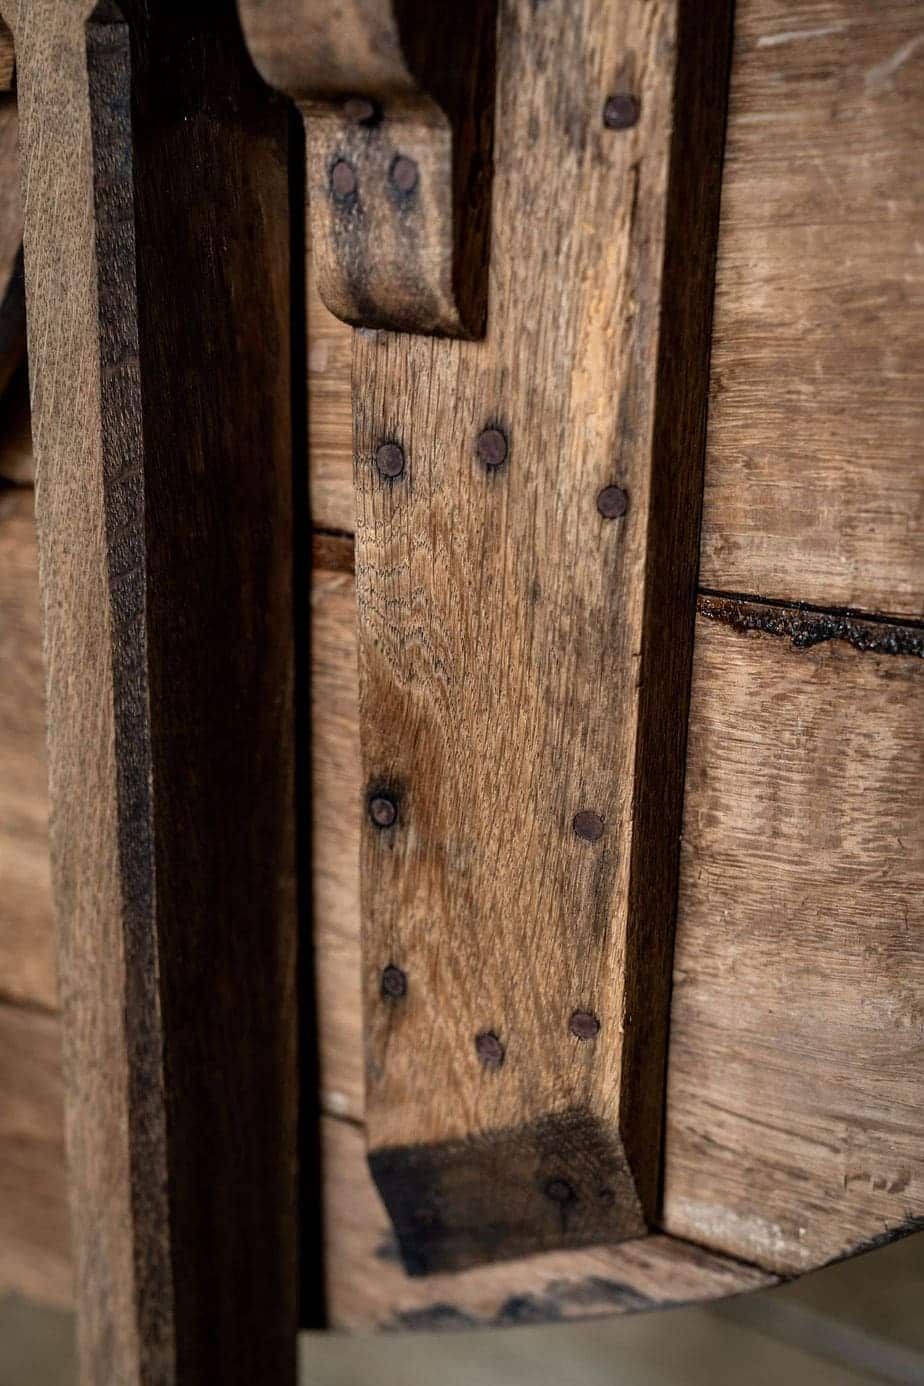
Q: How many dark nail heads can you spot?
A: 13